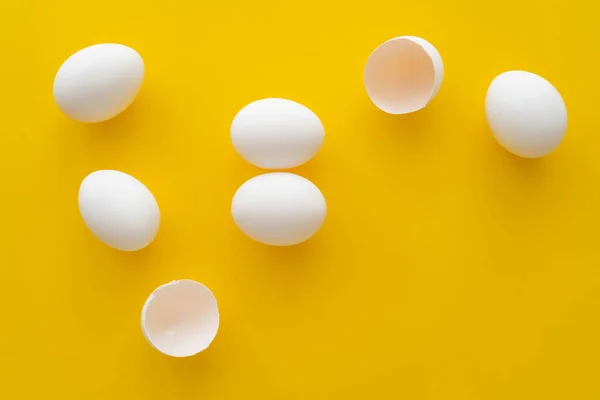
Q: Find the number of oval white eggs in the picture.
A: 5